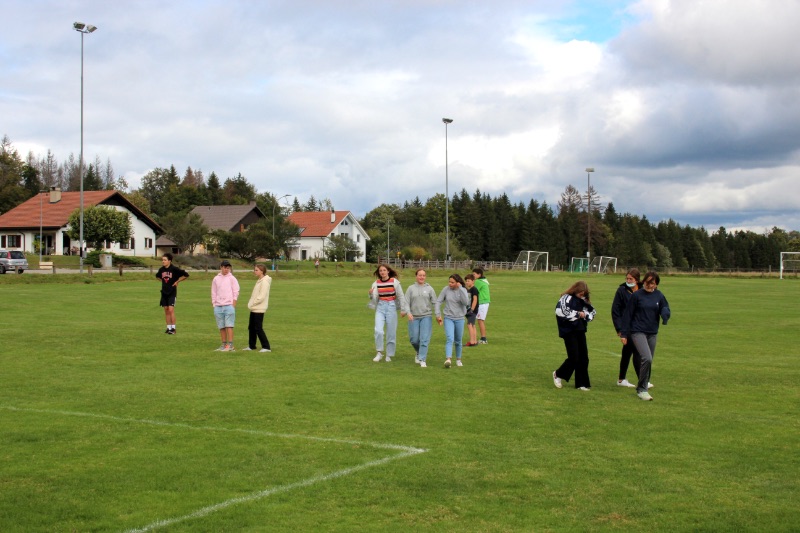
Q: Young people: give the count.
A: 11